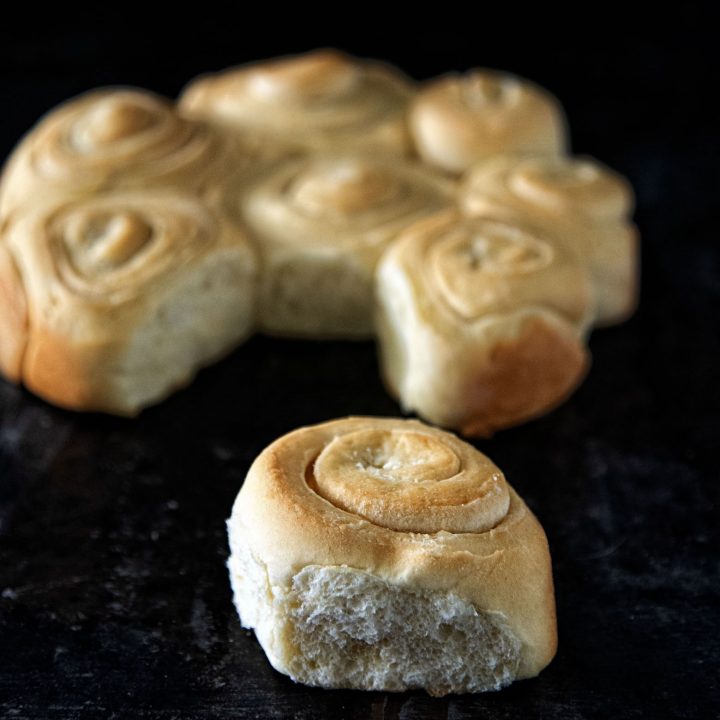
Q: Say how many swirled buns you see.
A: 8